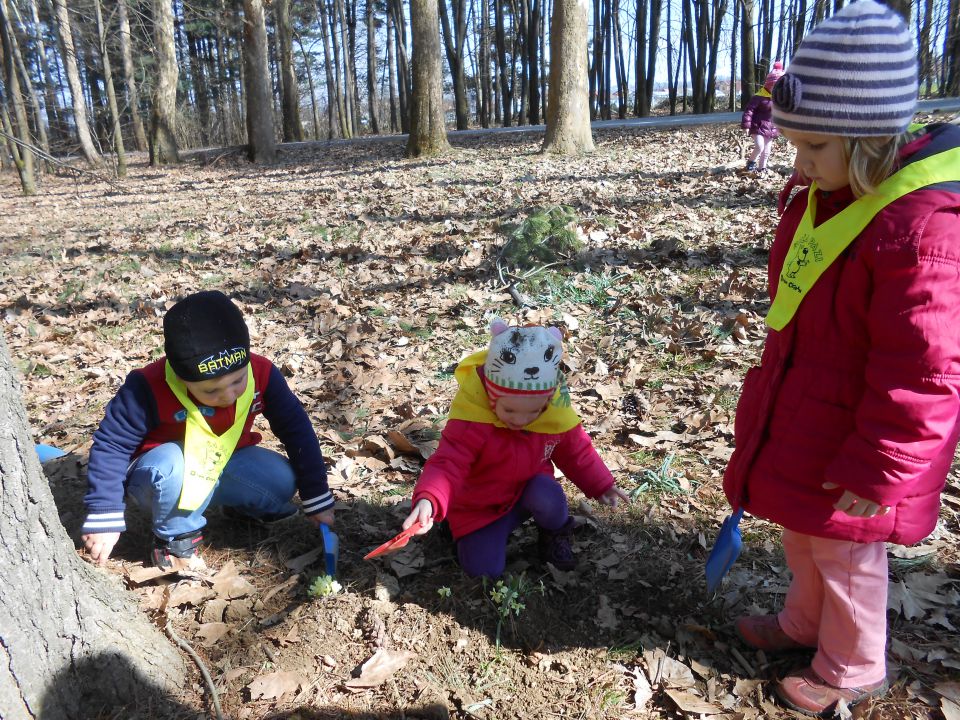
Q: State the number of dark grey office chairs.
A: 0